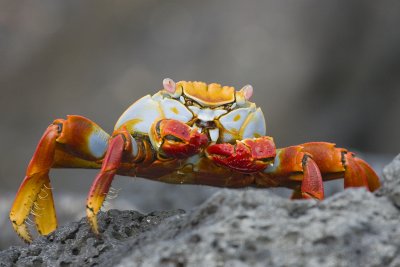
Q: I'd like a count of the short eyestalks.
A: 2